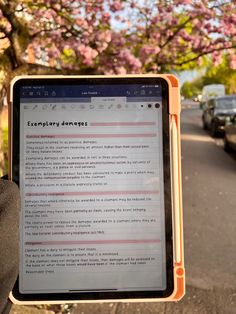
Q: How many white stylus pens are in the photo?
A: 1